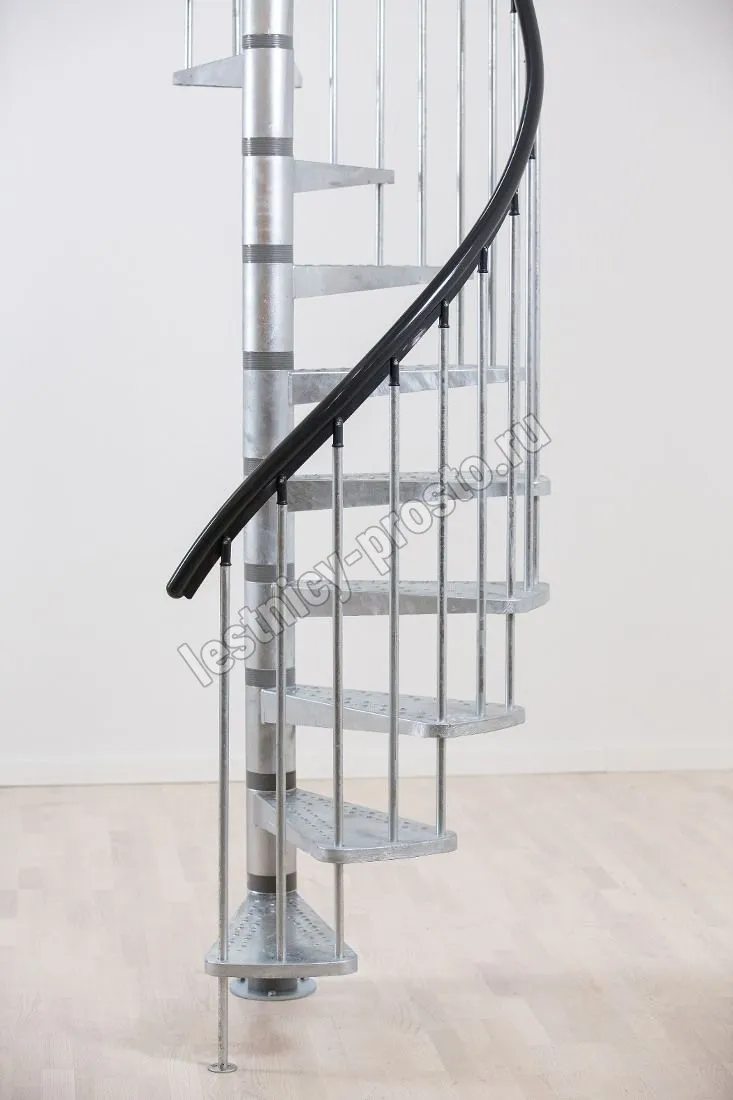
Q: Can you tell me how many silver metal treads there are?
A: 9